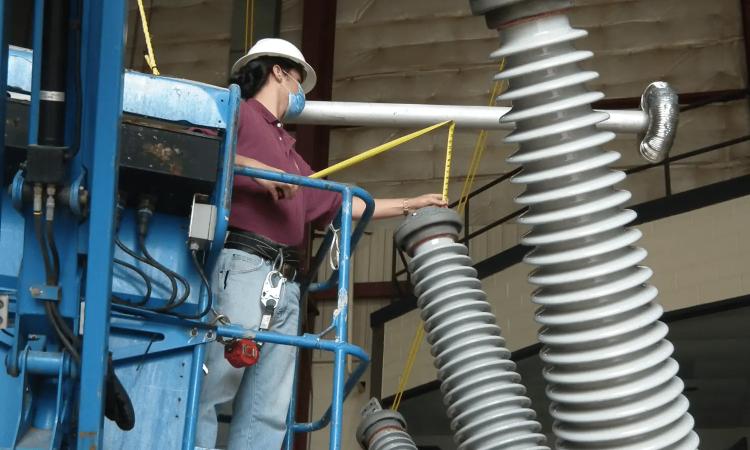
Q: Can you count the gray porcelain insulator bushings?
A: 3